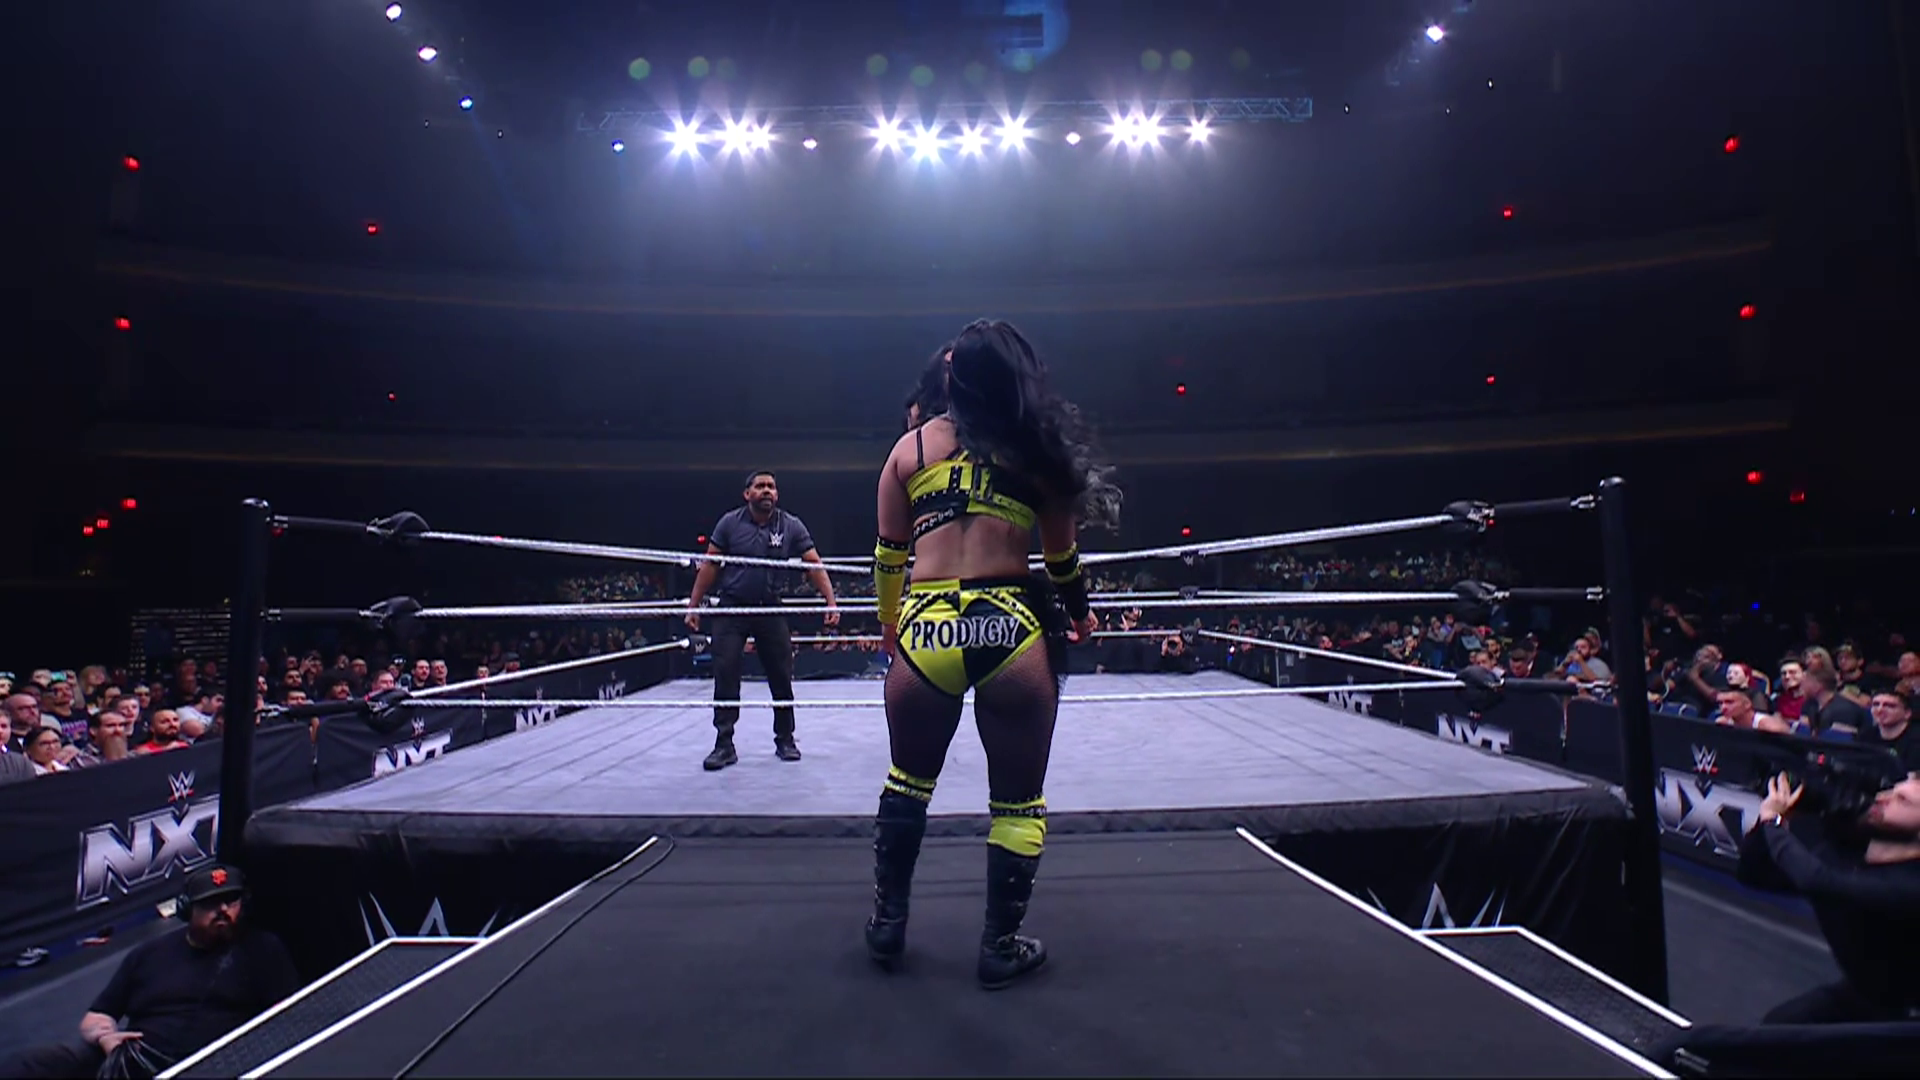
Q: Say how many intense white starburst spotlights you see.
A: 10